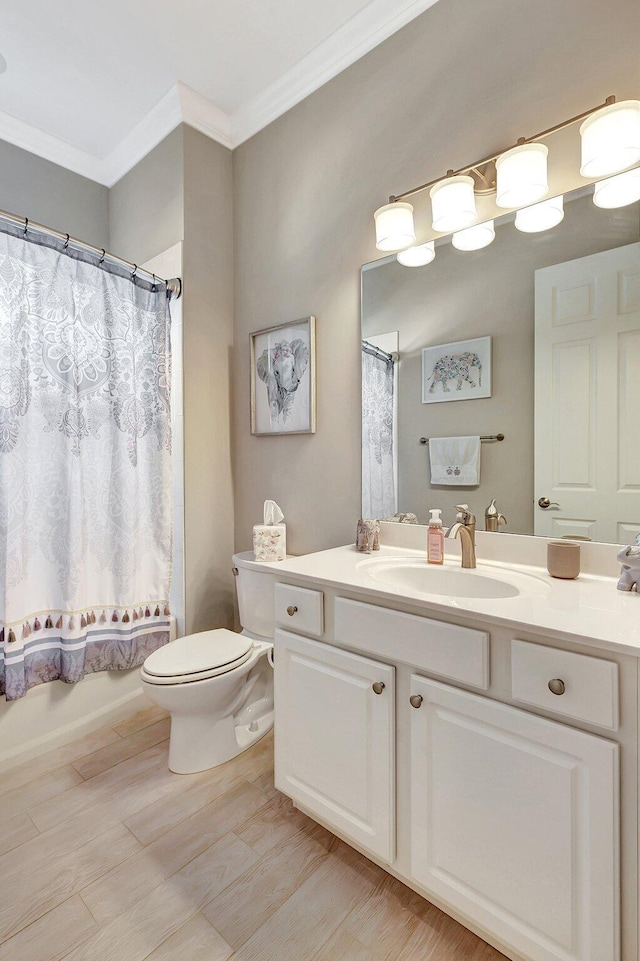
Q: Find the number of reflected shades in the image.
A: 4